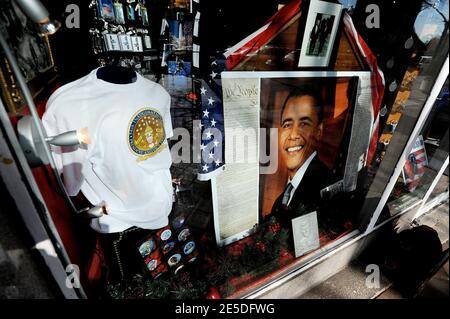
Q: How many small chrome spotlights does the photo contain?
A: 3